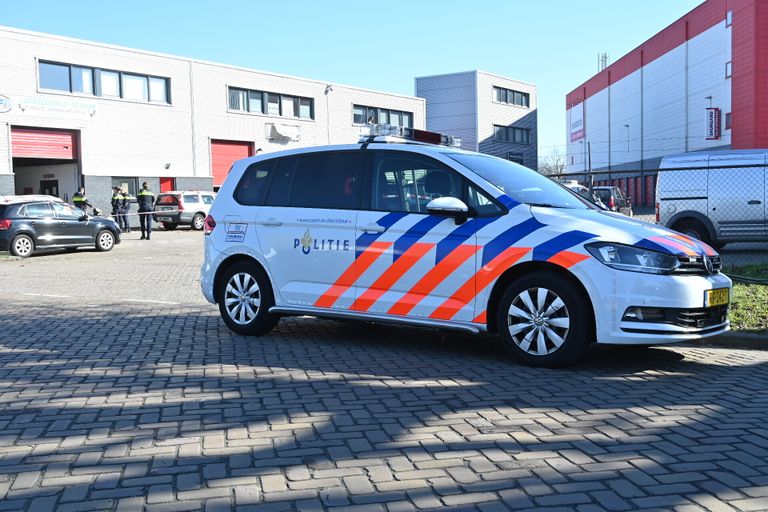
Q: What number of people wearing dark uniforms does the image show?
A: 4